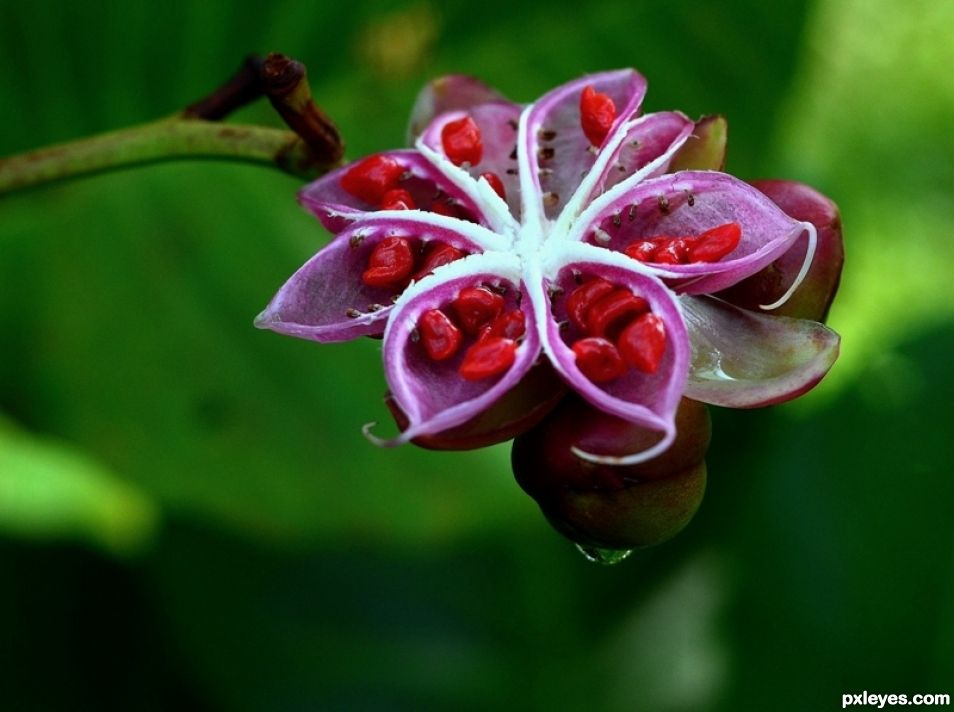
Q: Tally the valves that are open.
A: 8